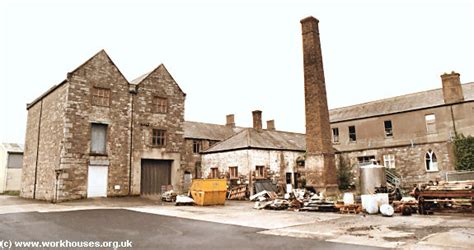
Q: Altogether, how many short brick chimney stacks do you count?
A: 4